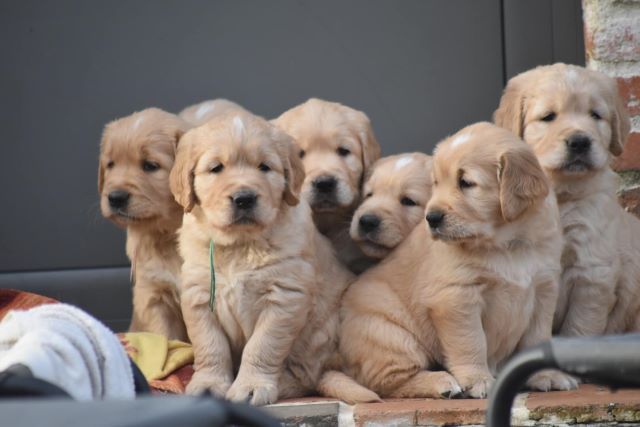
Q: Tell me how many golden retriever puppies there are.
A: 7